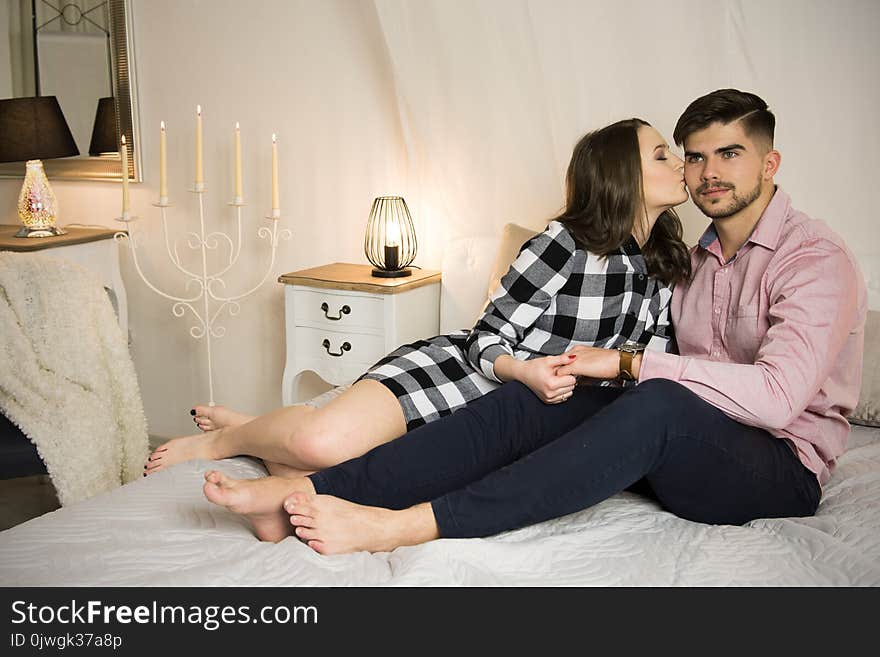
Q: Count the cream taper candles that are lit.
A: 5